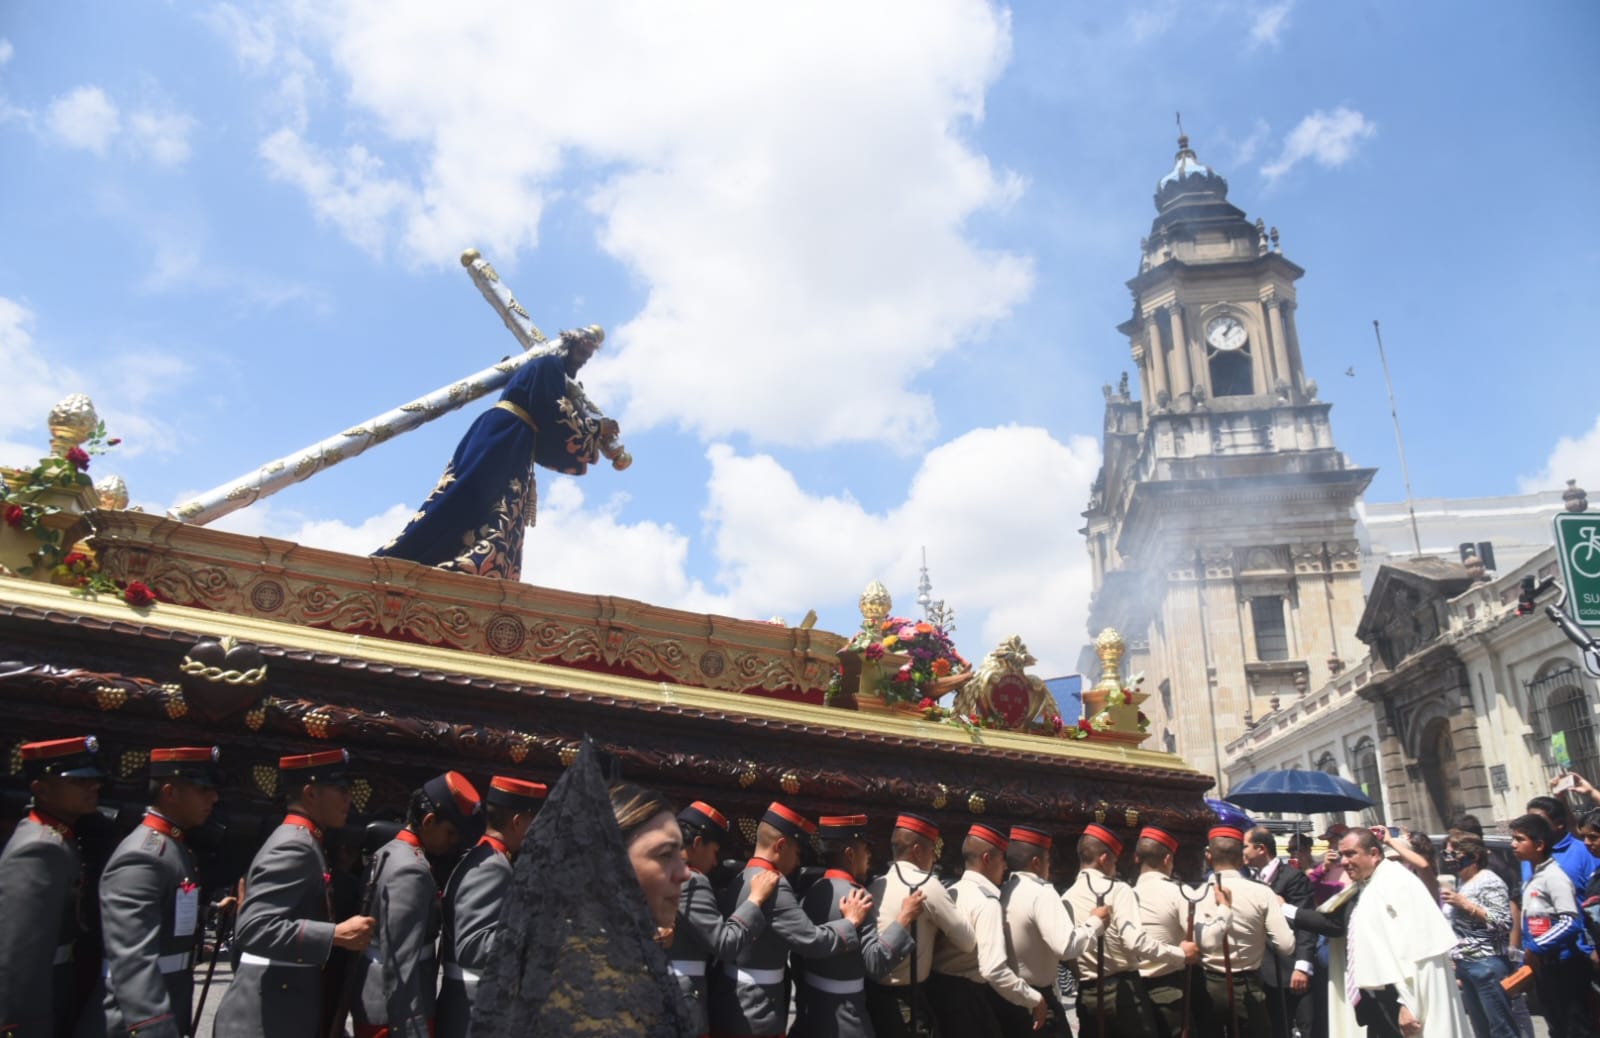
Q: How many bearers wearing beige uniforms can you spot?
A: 6